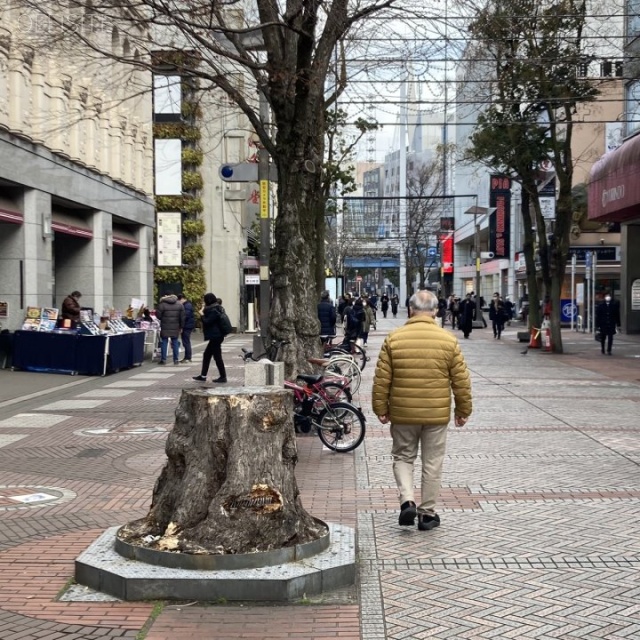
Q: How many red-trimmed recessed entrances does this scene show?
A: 3